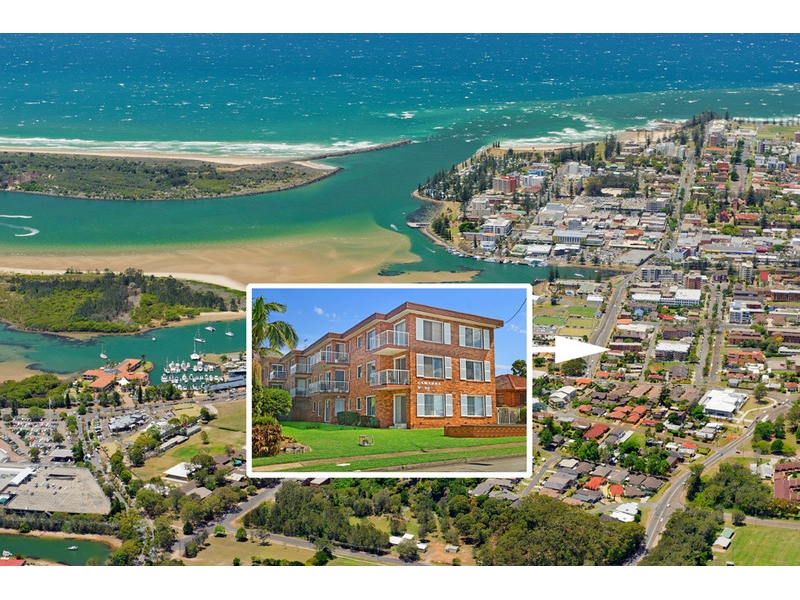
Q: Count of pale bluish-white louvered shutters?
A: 12